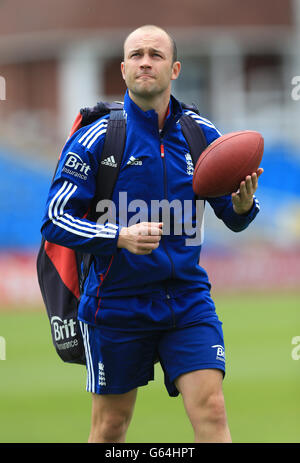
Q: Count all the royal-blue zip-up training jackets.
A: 1